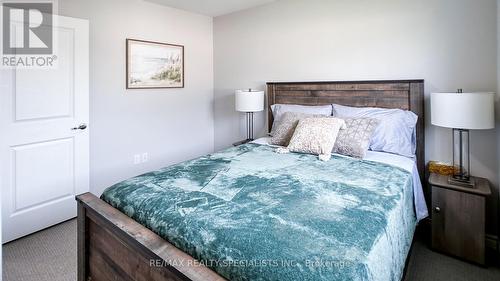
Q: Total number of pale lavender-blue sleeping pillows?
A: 2